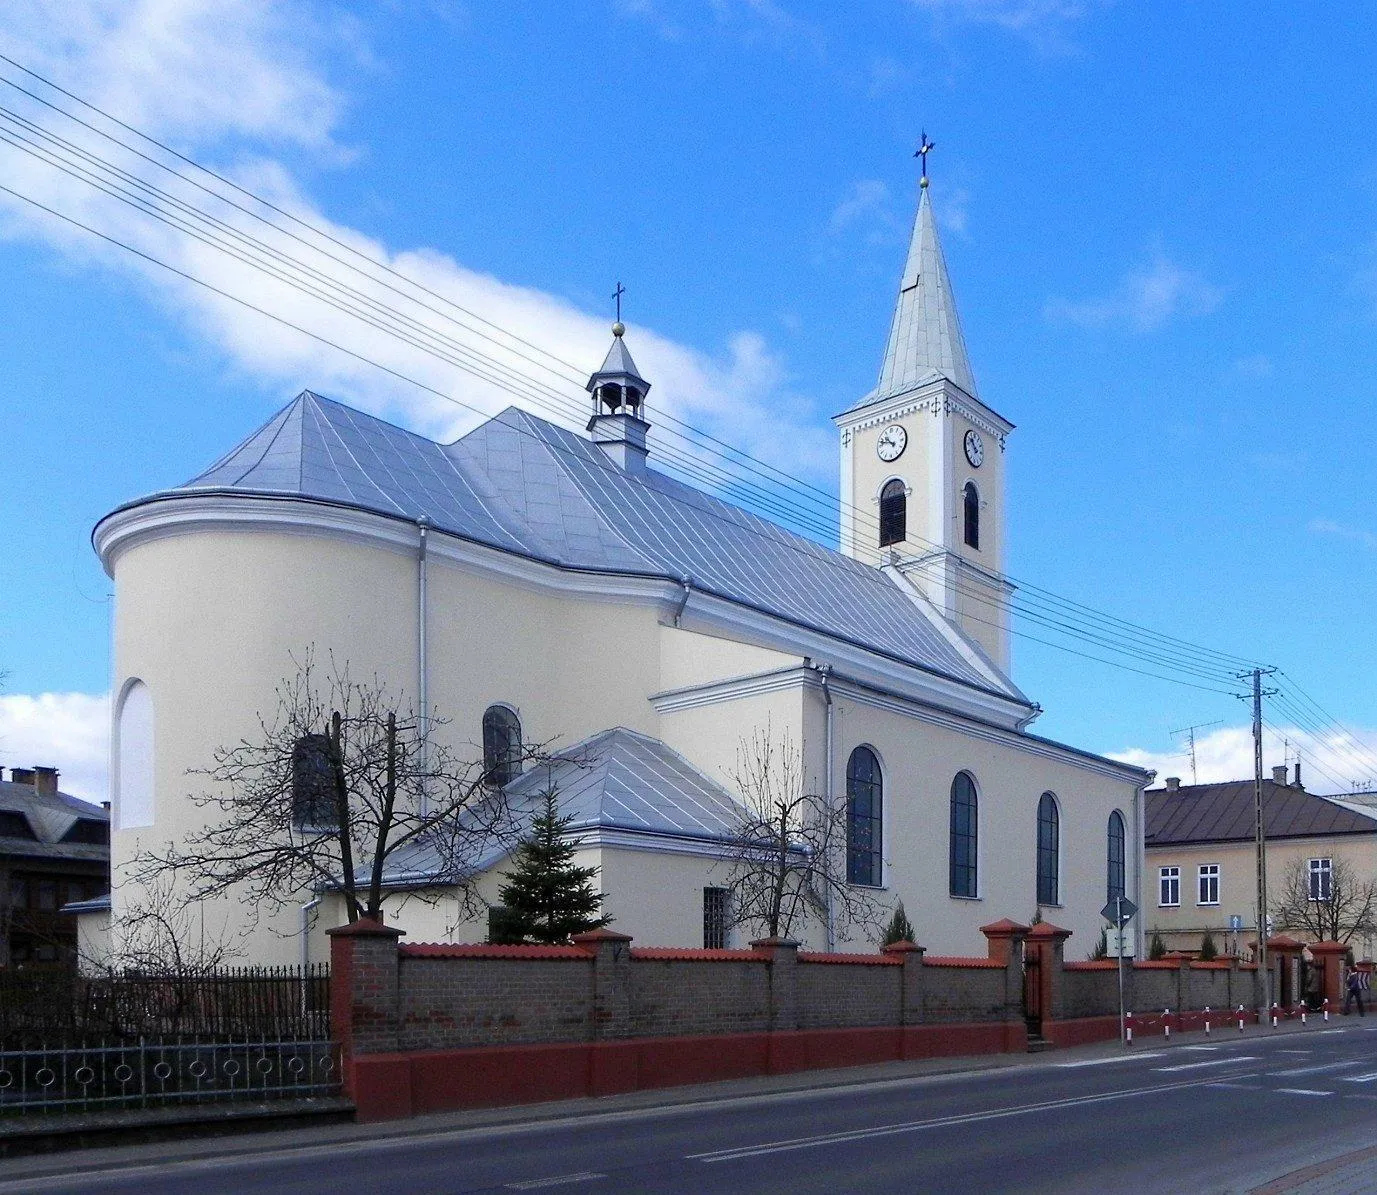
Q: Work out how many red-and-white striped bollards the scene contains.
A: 7